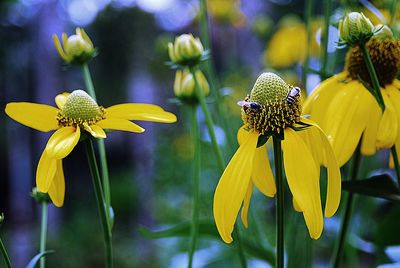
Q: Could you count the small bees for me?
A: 2